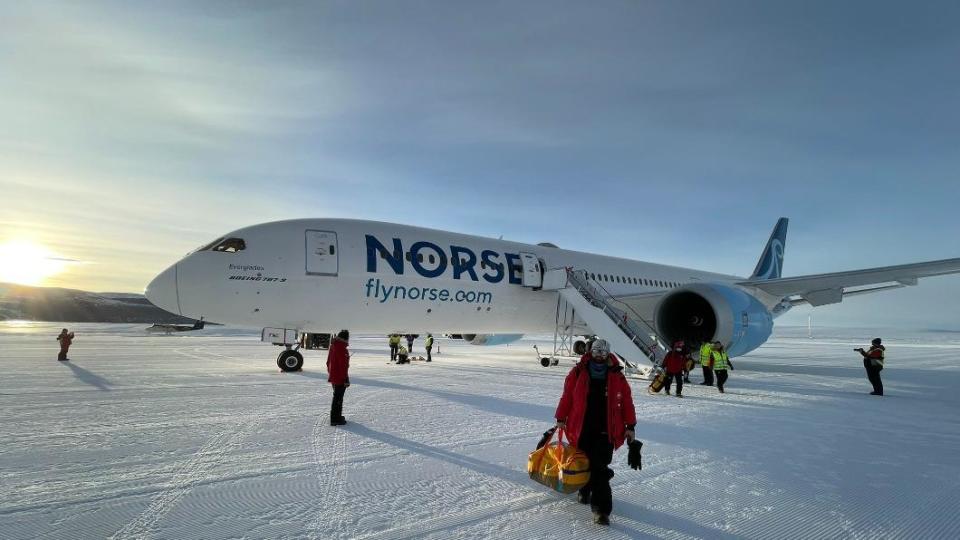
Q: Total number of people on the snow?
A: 12